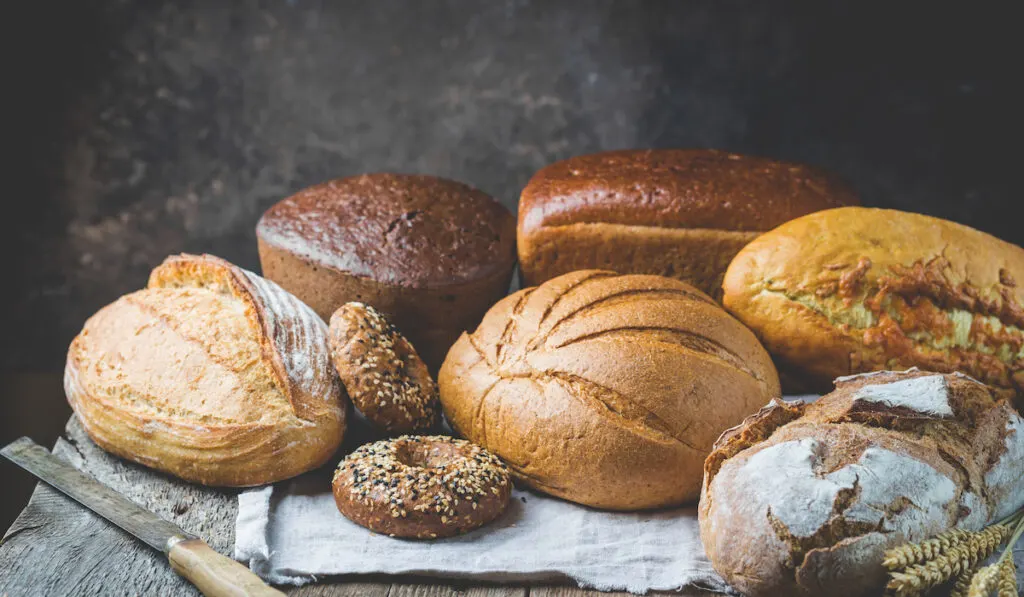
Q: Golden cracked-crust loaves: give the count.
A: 1